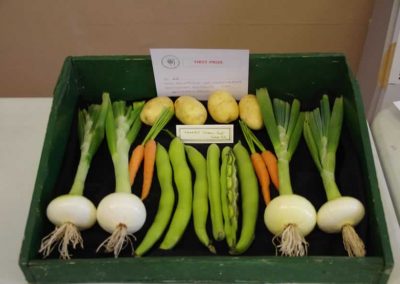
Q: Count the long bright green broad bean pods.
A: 6